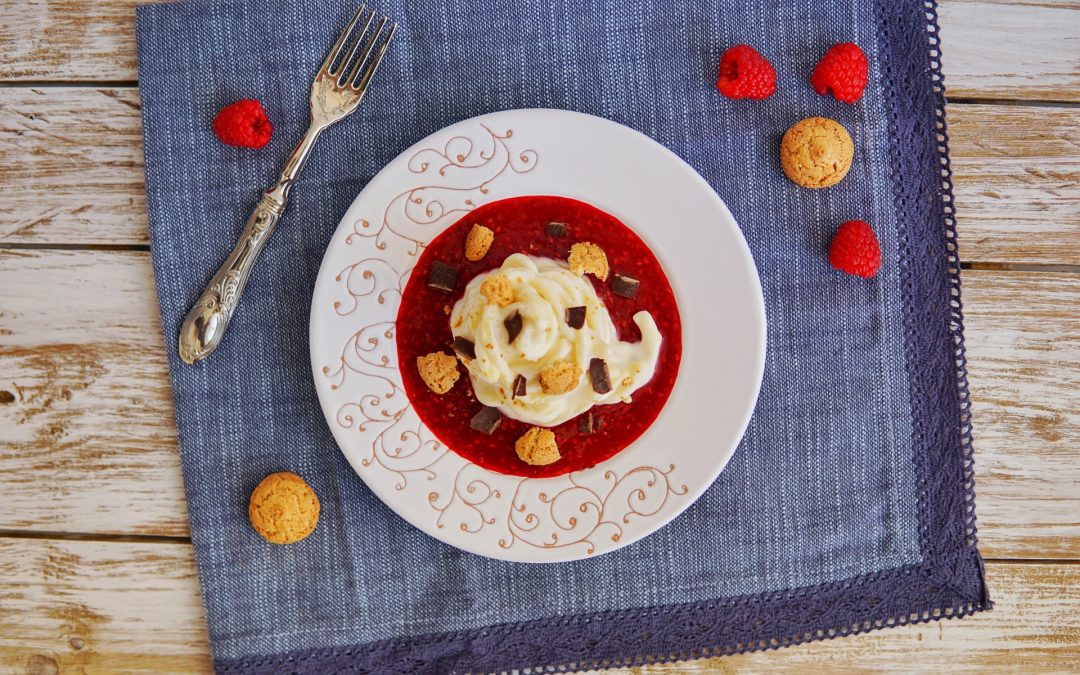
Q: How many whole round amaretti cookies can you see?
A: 2